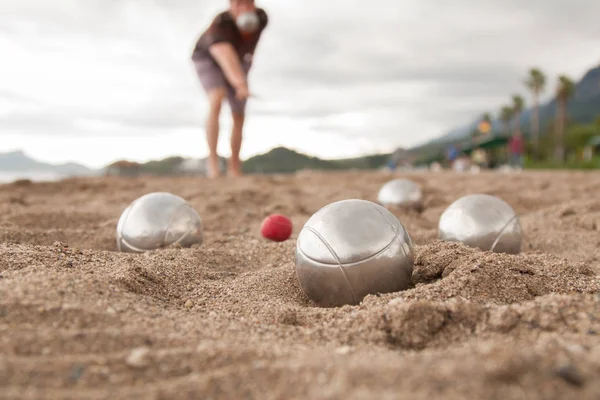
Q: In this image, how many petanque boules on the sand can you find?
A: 4